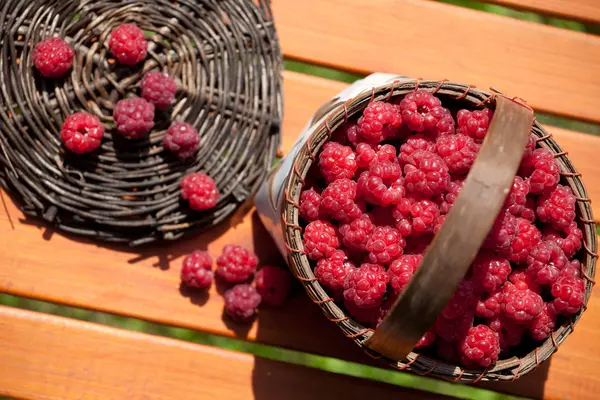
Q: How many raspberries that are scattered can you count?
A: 11